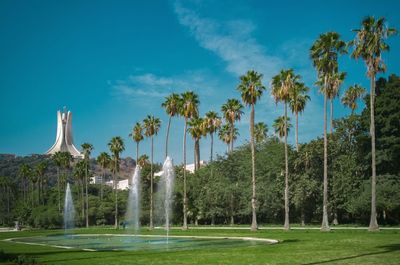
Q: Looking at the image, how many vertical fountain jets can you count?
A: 3